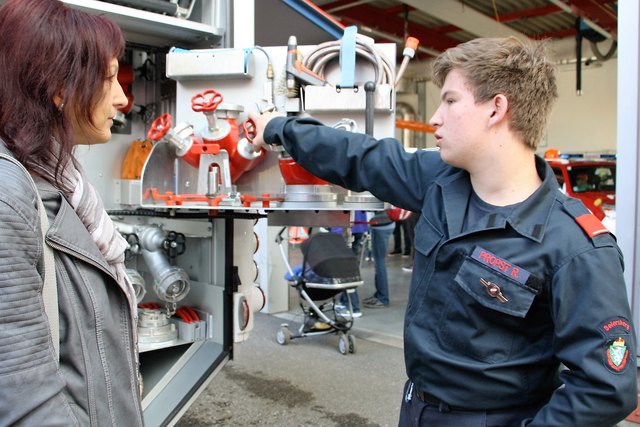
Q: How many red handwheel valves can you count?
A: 3